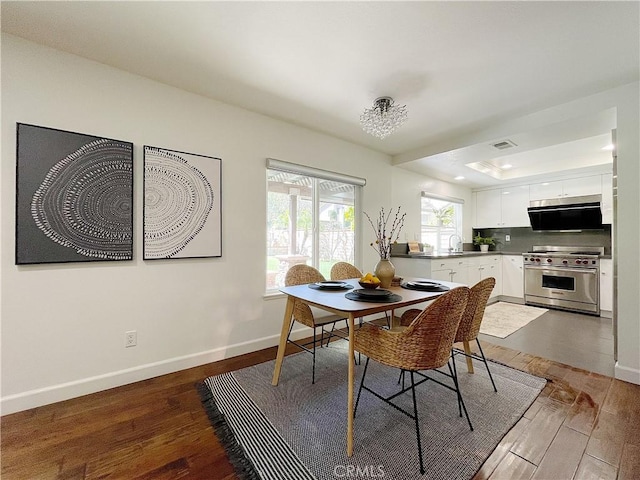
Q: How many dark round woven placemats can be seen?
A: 3